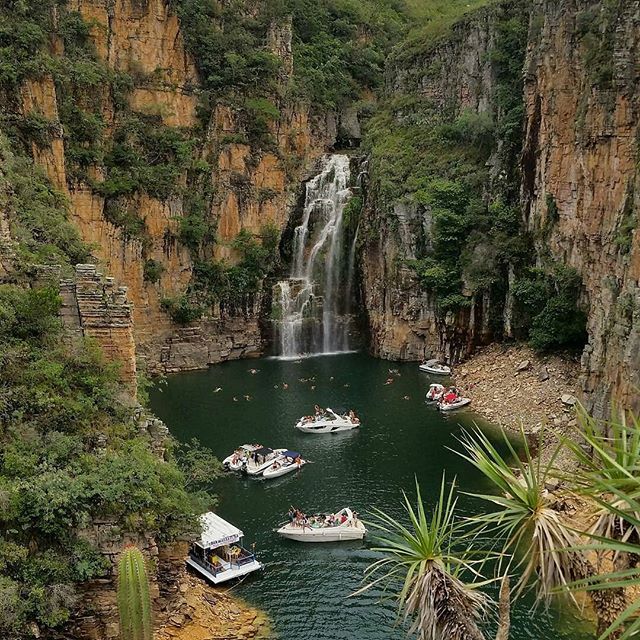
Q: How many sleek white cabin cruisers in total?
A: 2